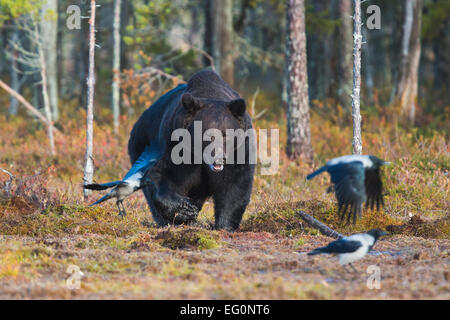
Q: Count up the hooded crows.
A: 3